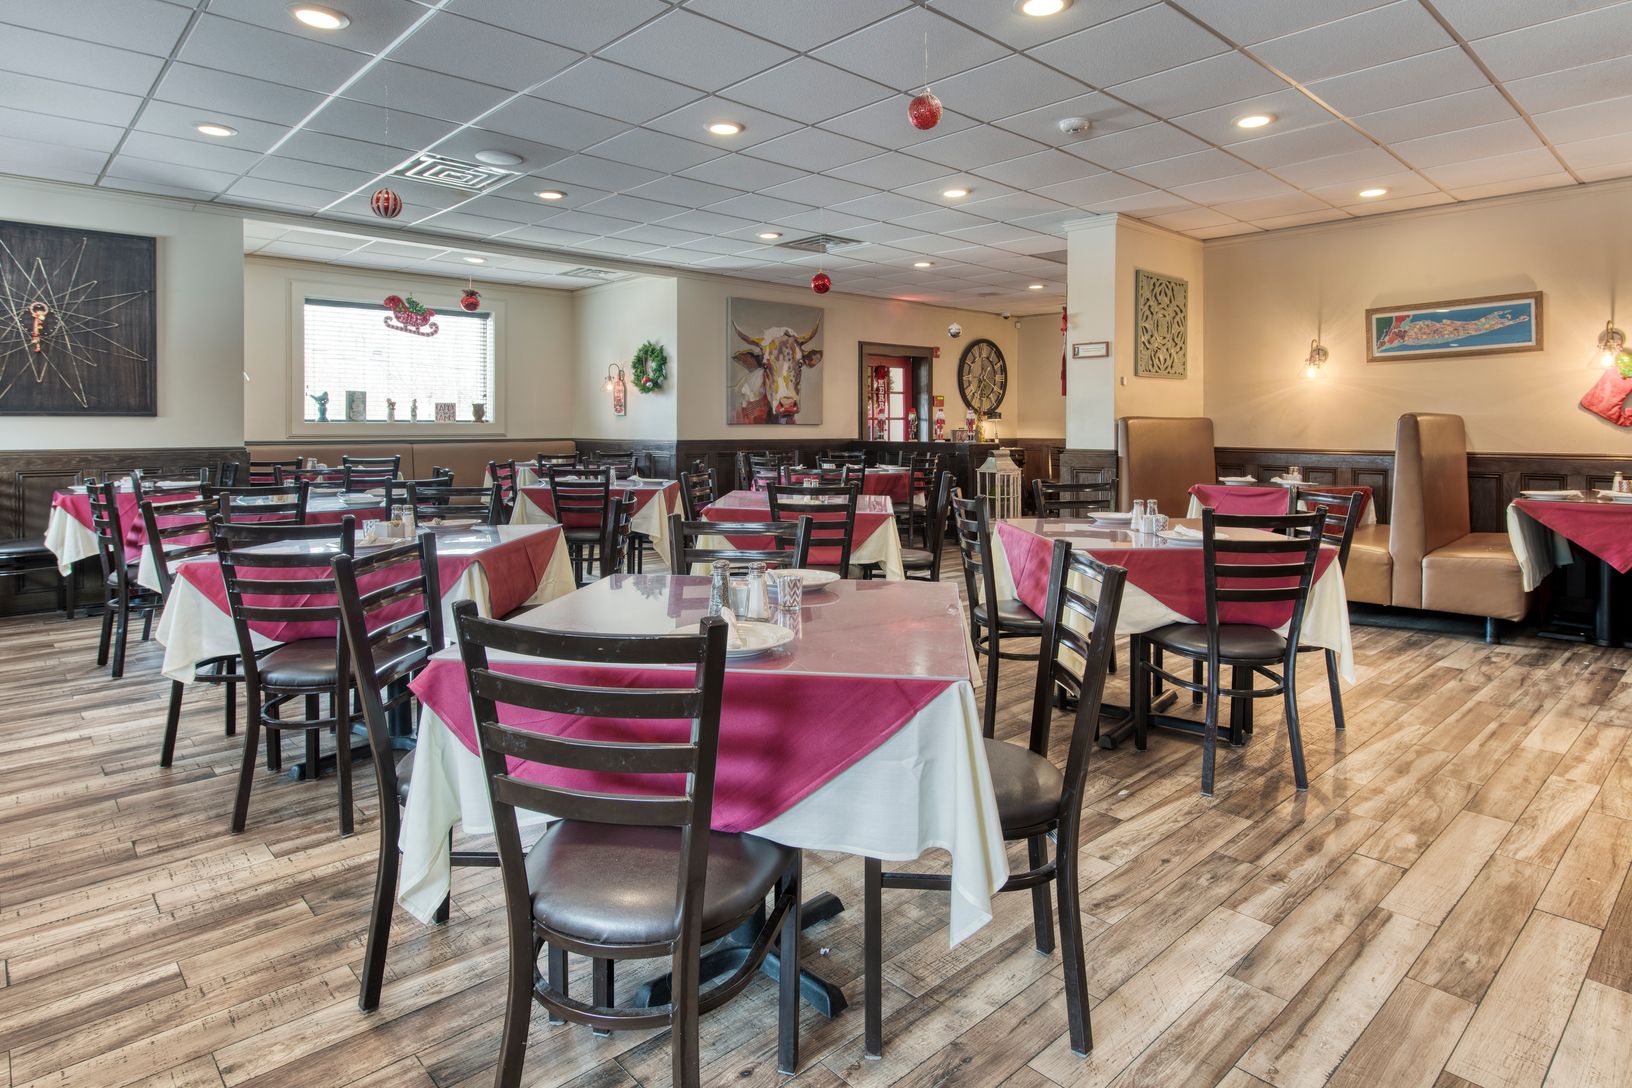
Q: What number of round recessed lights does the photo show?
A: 12